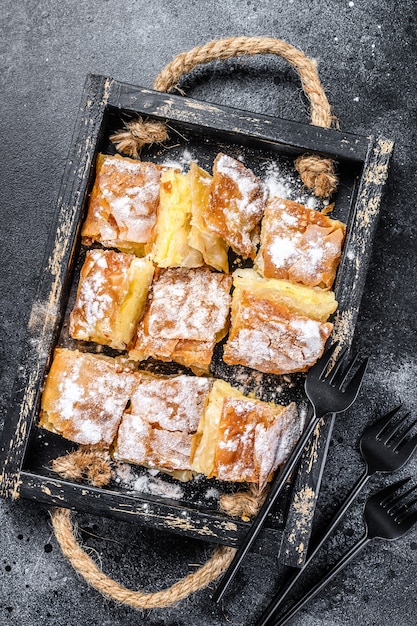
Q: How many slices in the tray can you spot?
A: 9